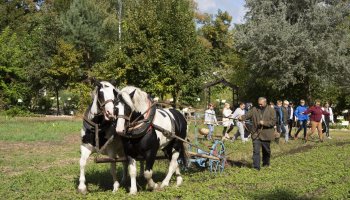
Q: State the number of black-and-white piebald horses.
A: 2